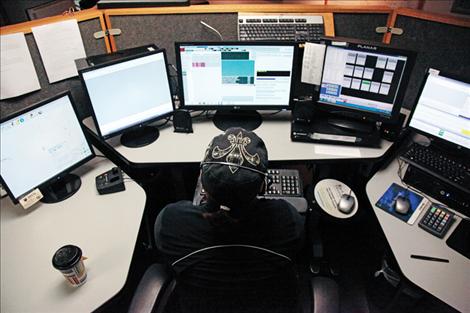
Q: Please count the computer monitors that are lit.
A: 5